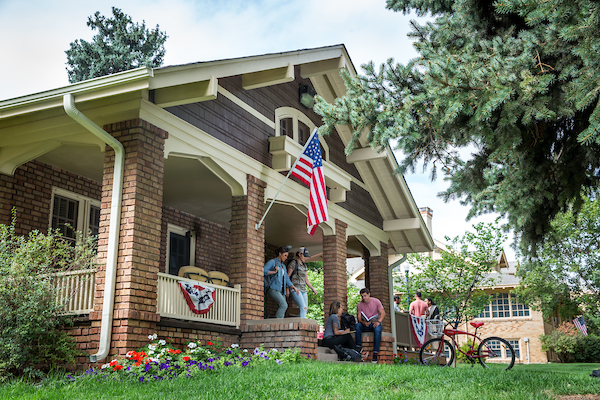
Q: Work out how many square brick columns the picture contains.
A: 4